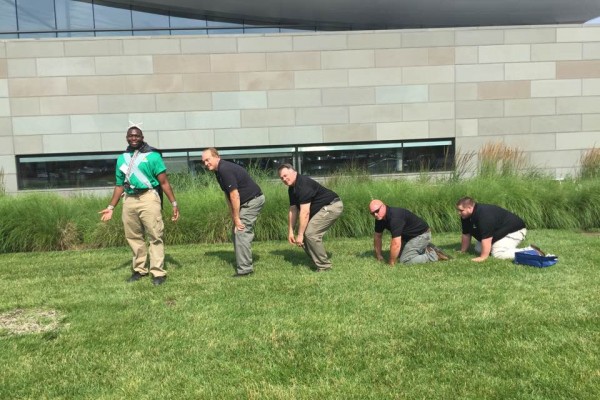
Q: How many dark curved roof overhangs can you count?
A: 1